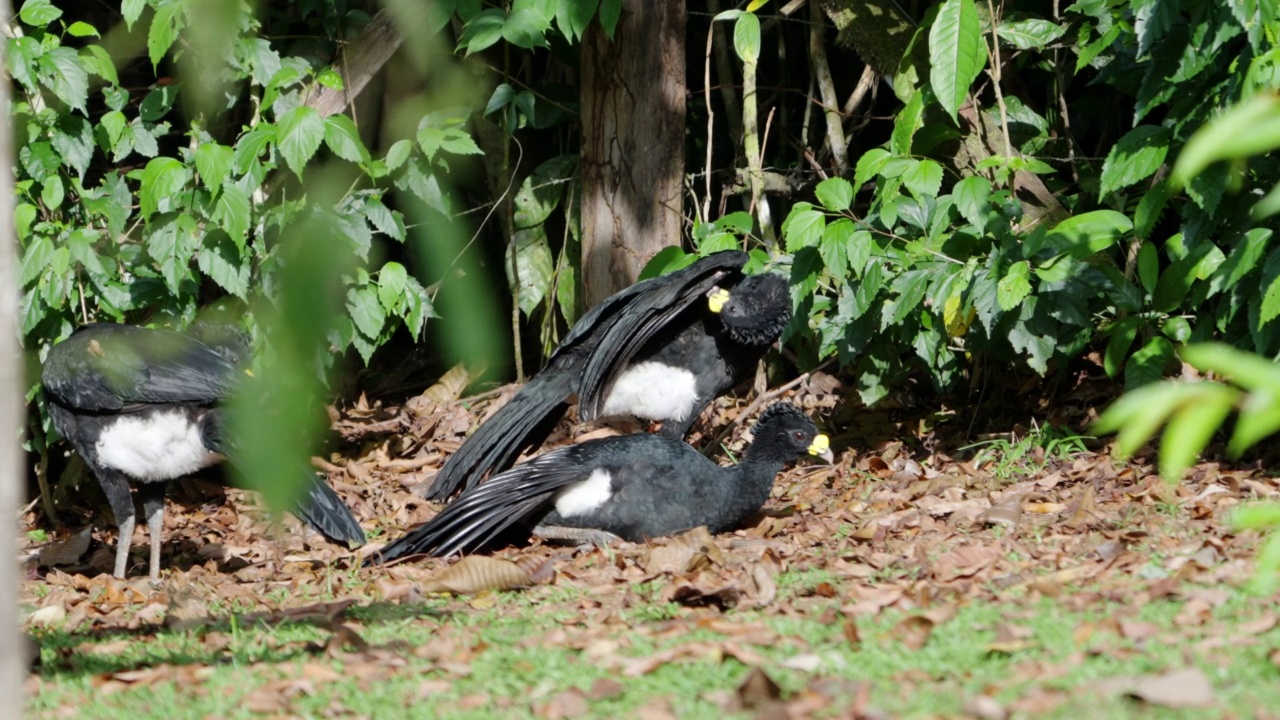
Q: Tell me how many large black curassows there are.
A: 3